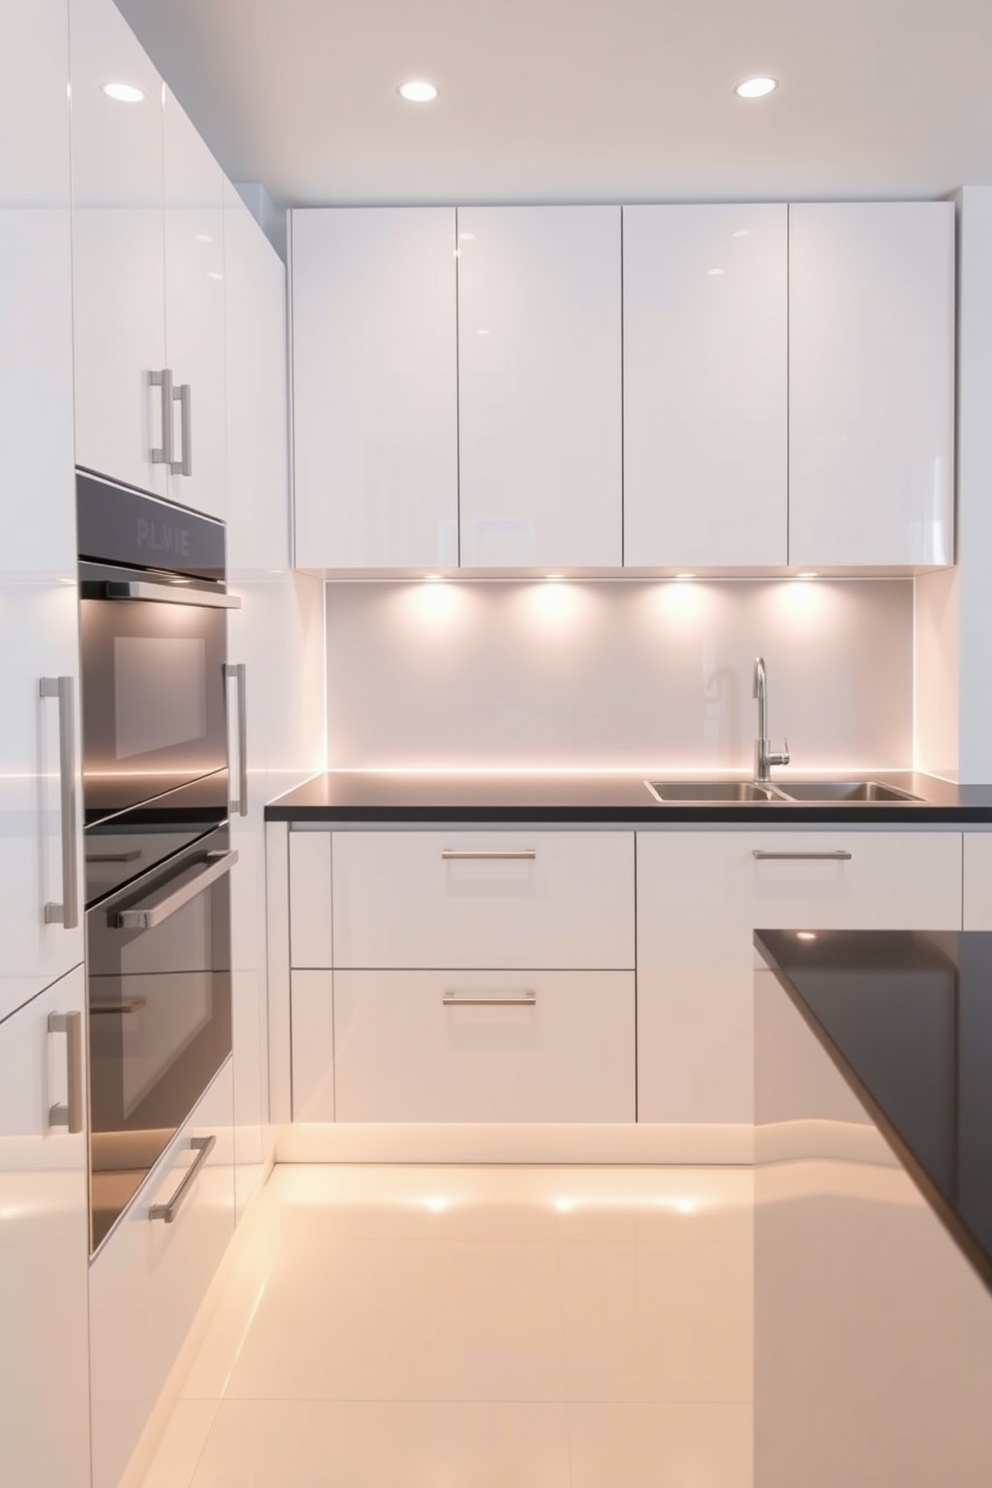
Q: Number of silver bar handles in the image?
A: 11